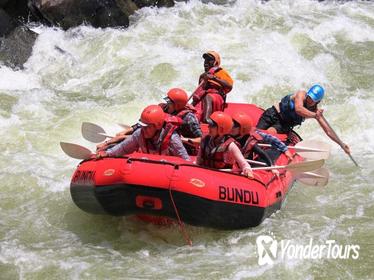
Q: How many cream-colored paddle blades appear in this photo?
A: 5